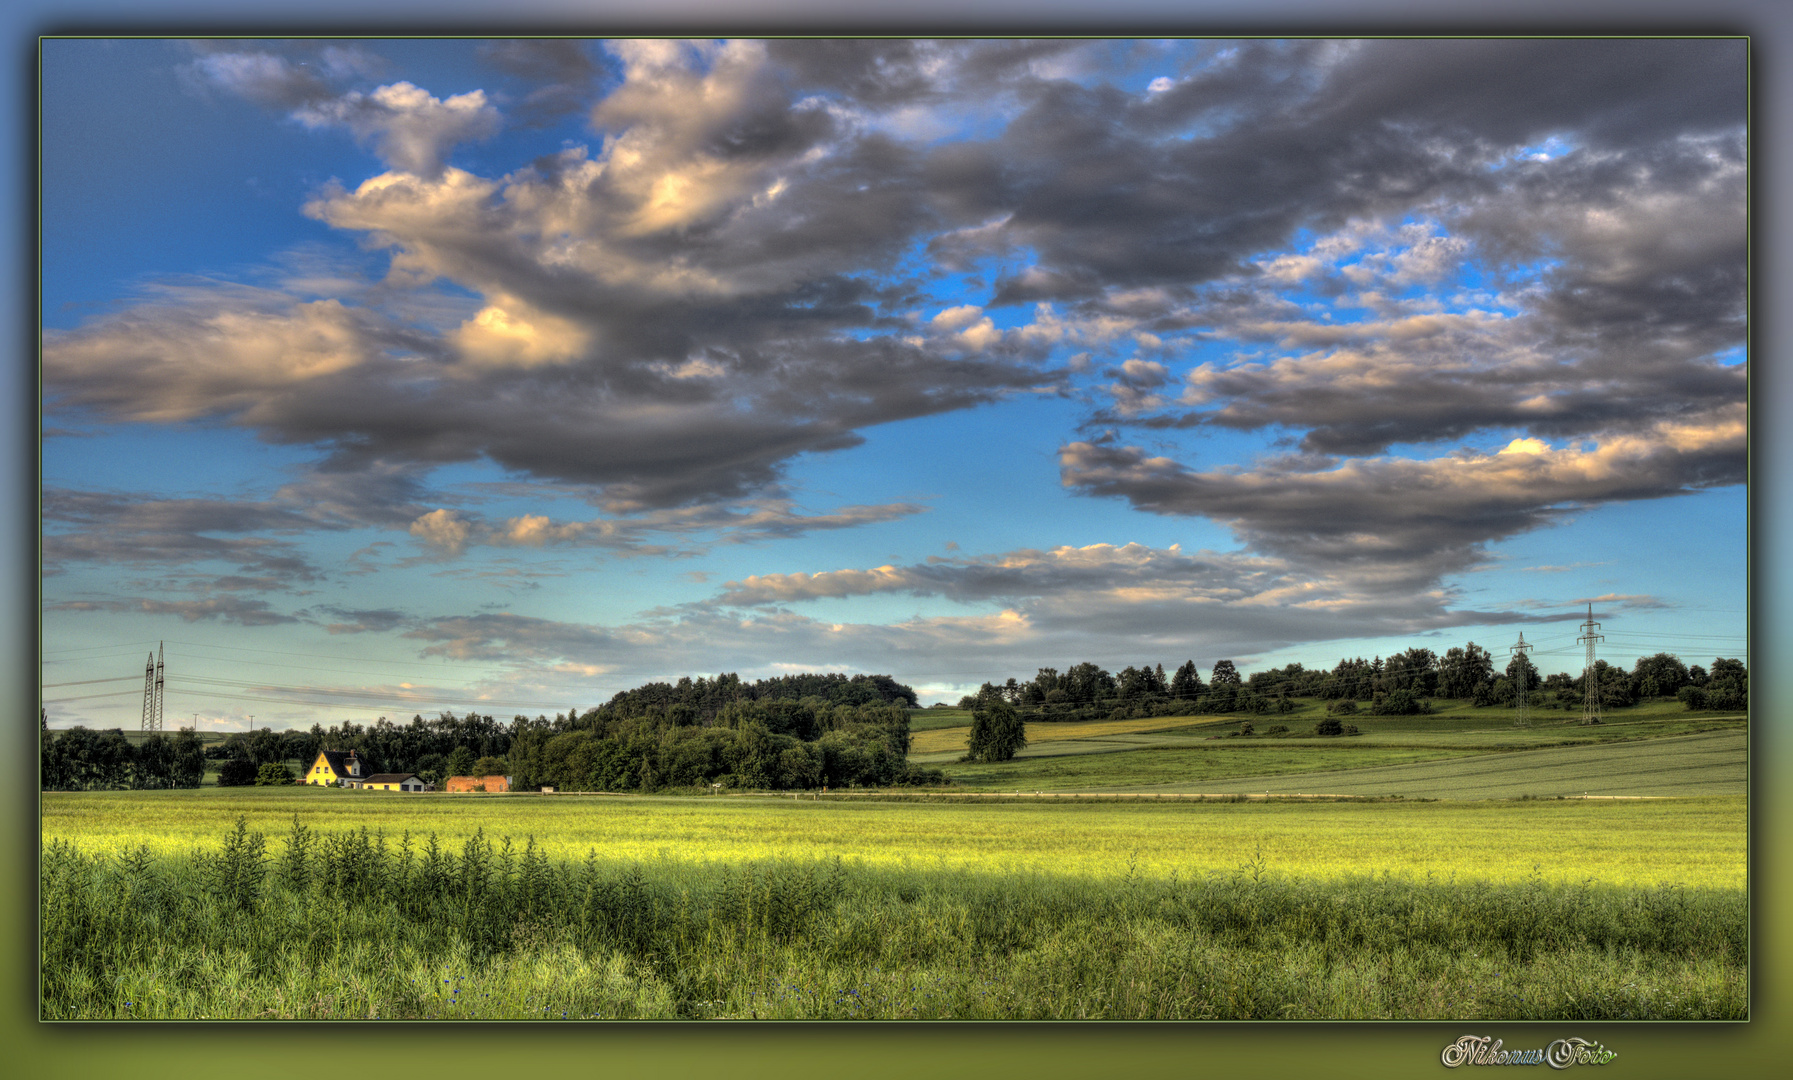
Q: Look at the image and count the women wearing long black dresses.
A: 0